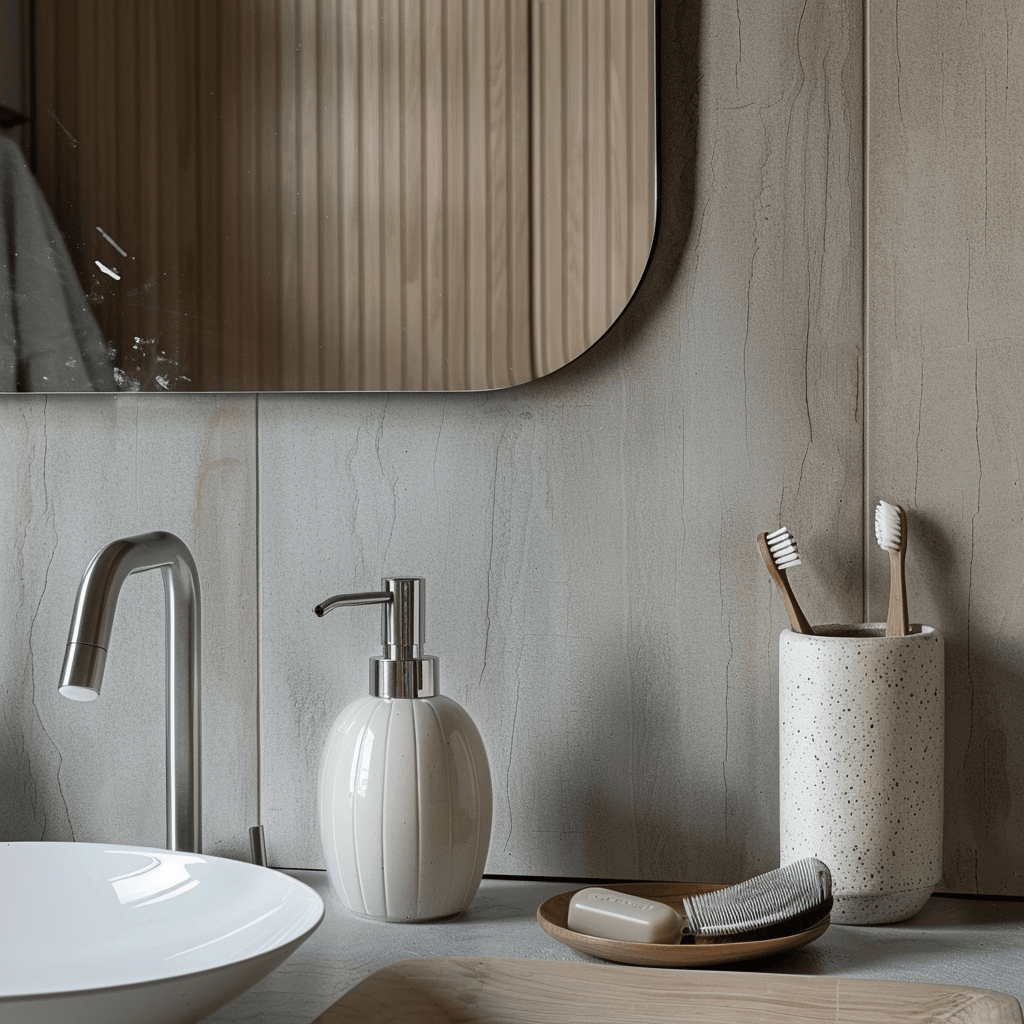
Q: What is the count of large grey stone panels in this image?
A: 3